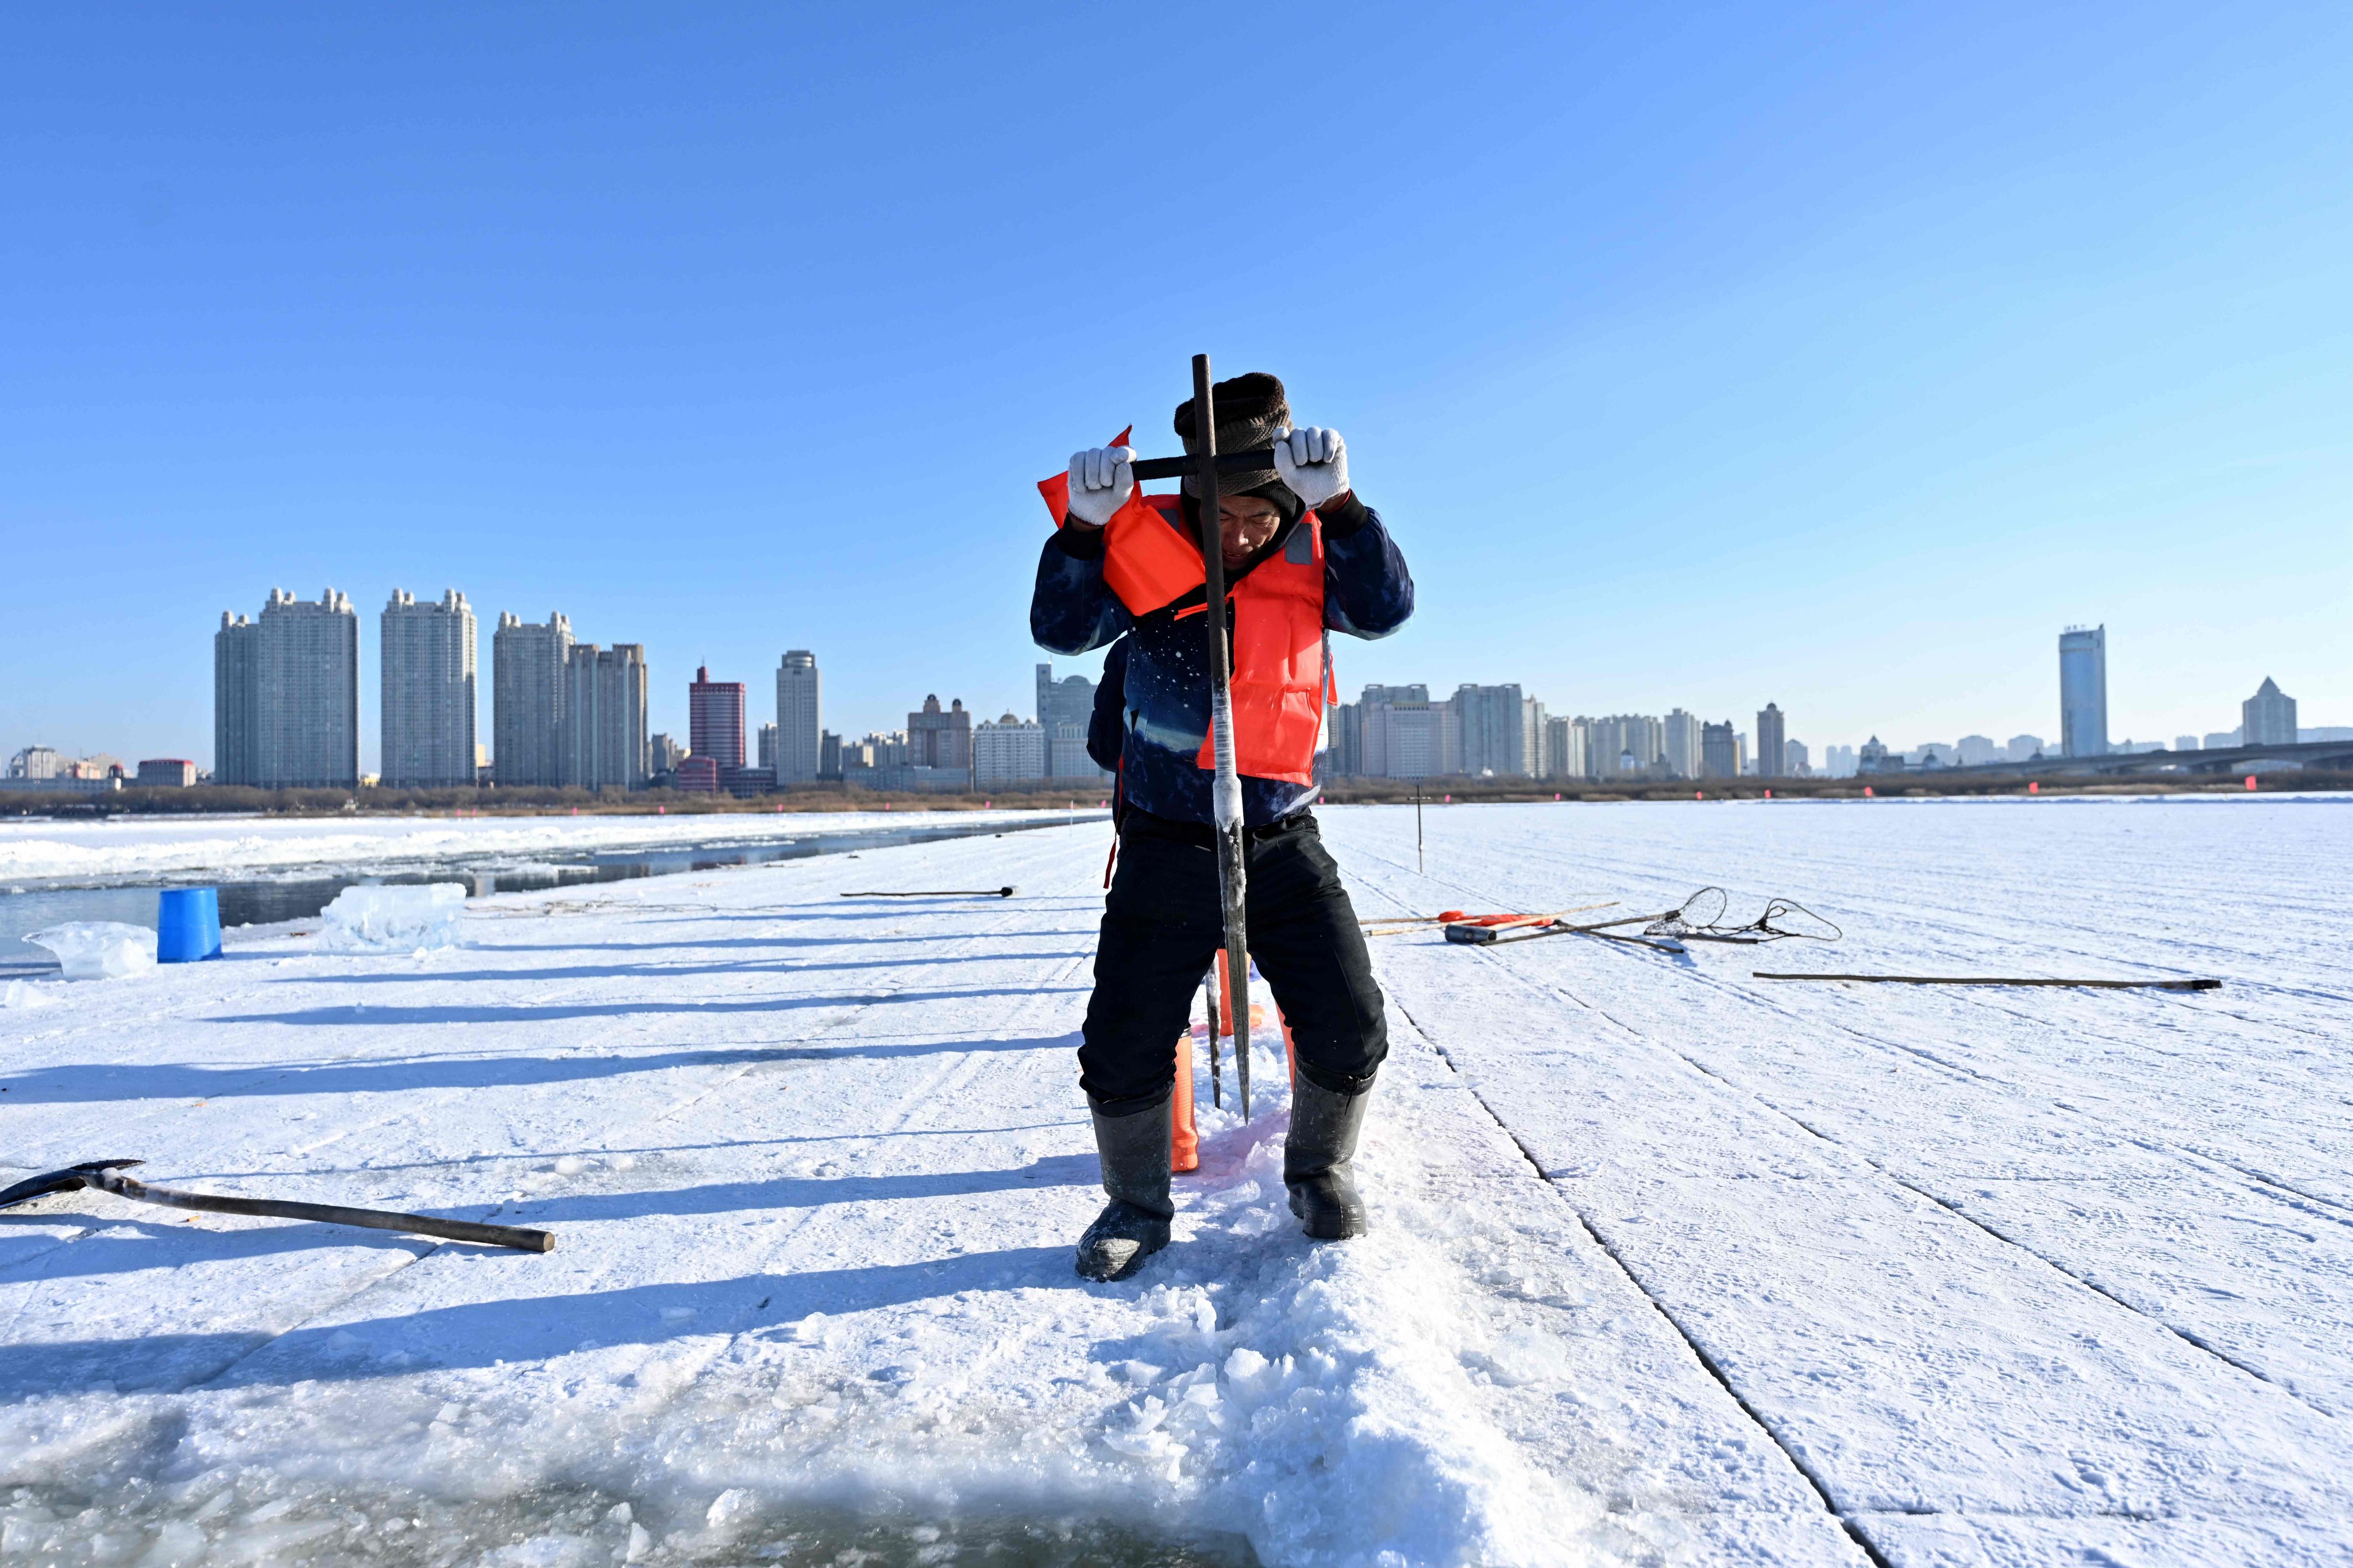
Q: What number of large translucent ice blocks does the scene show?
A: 2